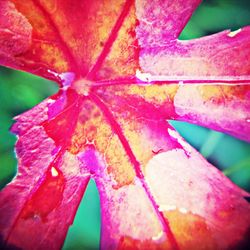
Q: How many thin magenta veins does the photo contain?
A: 5